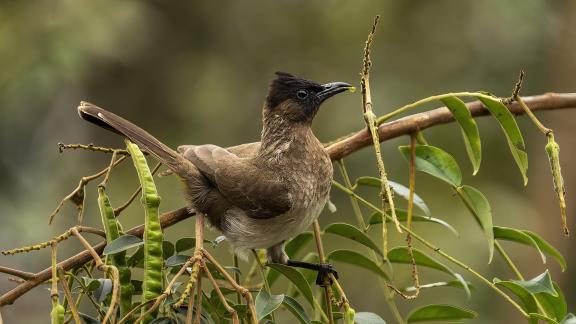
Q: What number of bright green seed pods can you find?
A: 2